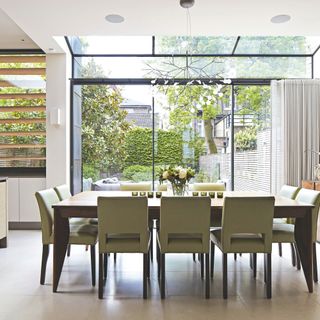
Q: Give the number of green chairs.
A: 10